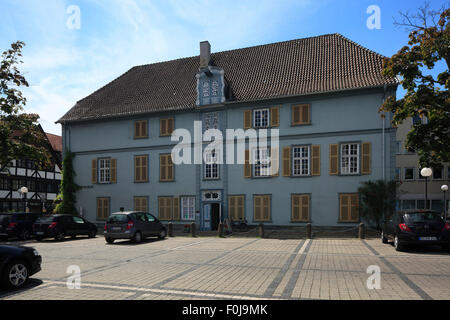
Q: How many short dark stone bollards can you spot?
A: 6